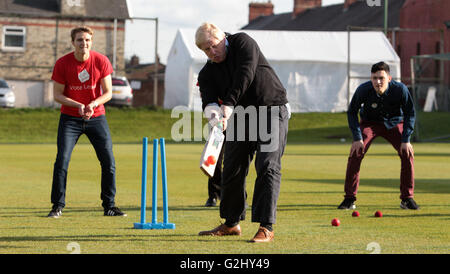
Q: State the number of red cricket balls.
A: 4